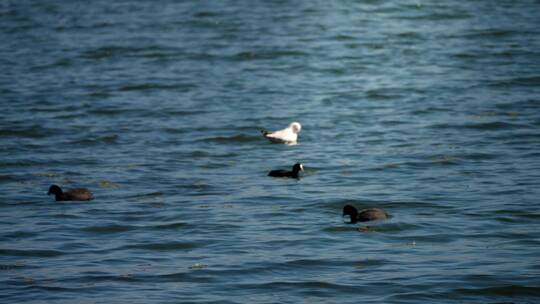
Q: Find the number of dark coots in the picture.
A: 3